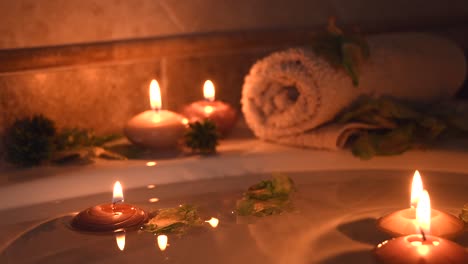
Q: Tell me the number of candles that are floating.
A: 3